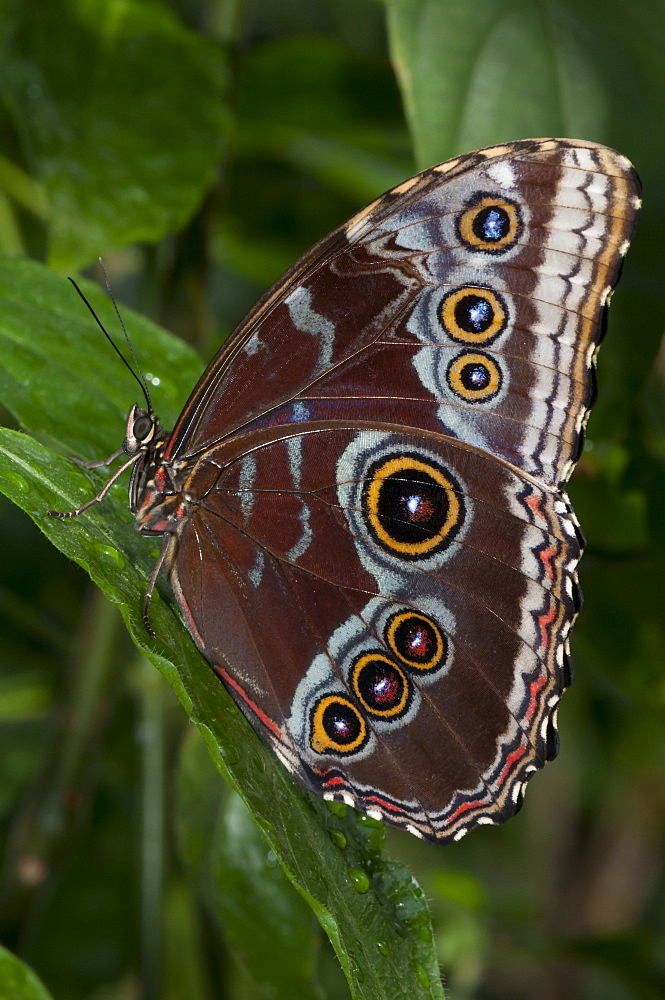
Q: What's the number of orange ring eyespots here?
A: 7